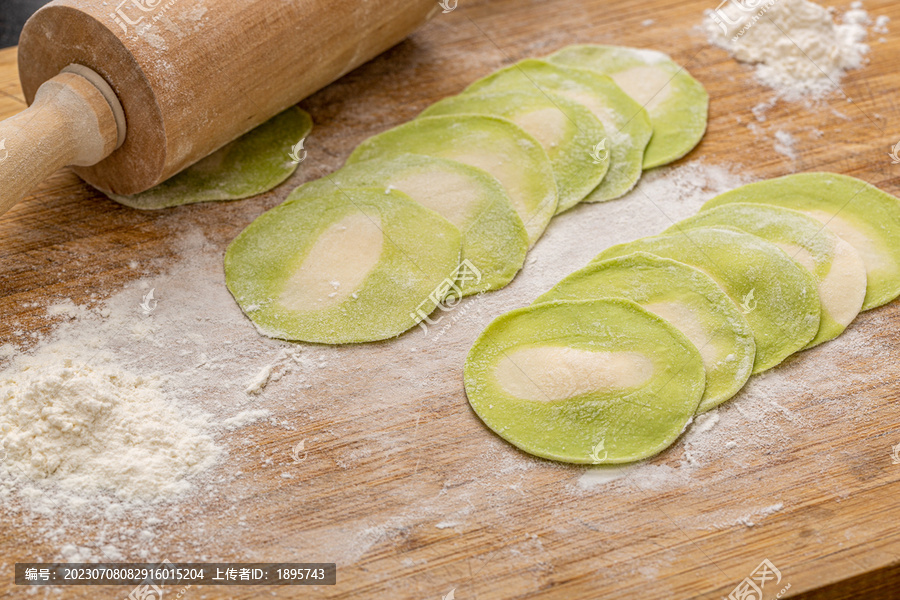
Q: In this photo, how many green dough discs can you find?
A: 12